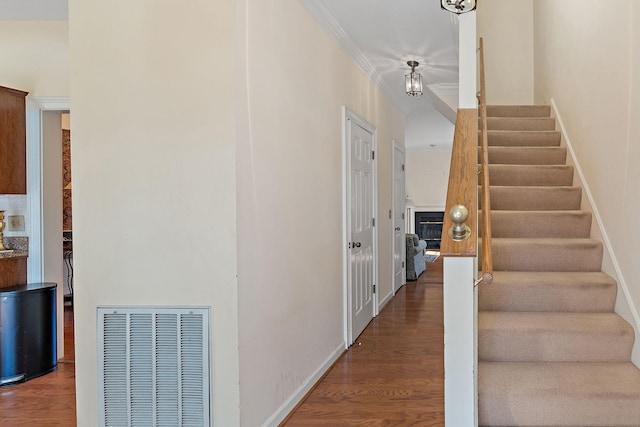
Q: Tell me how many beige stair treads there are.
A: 11